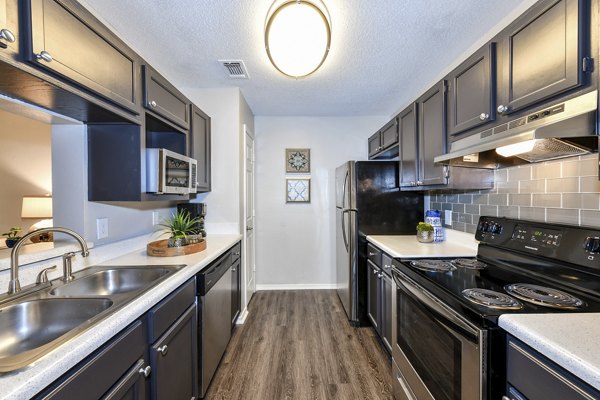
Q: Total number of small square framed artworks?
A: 2